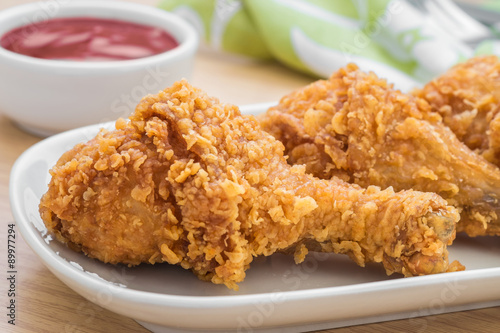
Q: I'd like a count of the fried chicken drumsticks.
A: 3